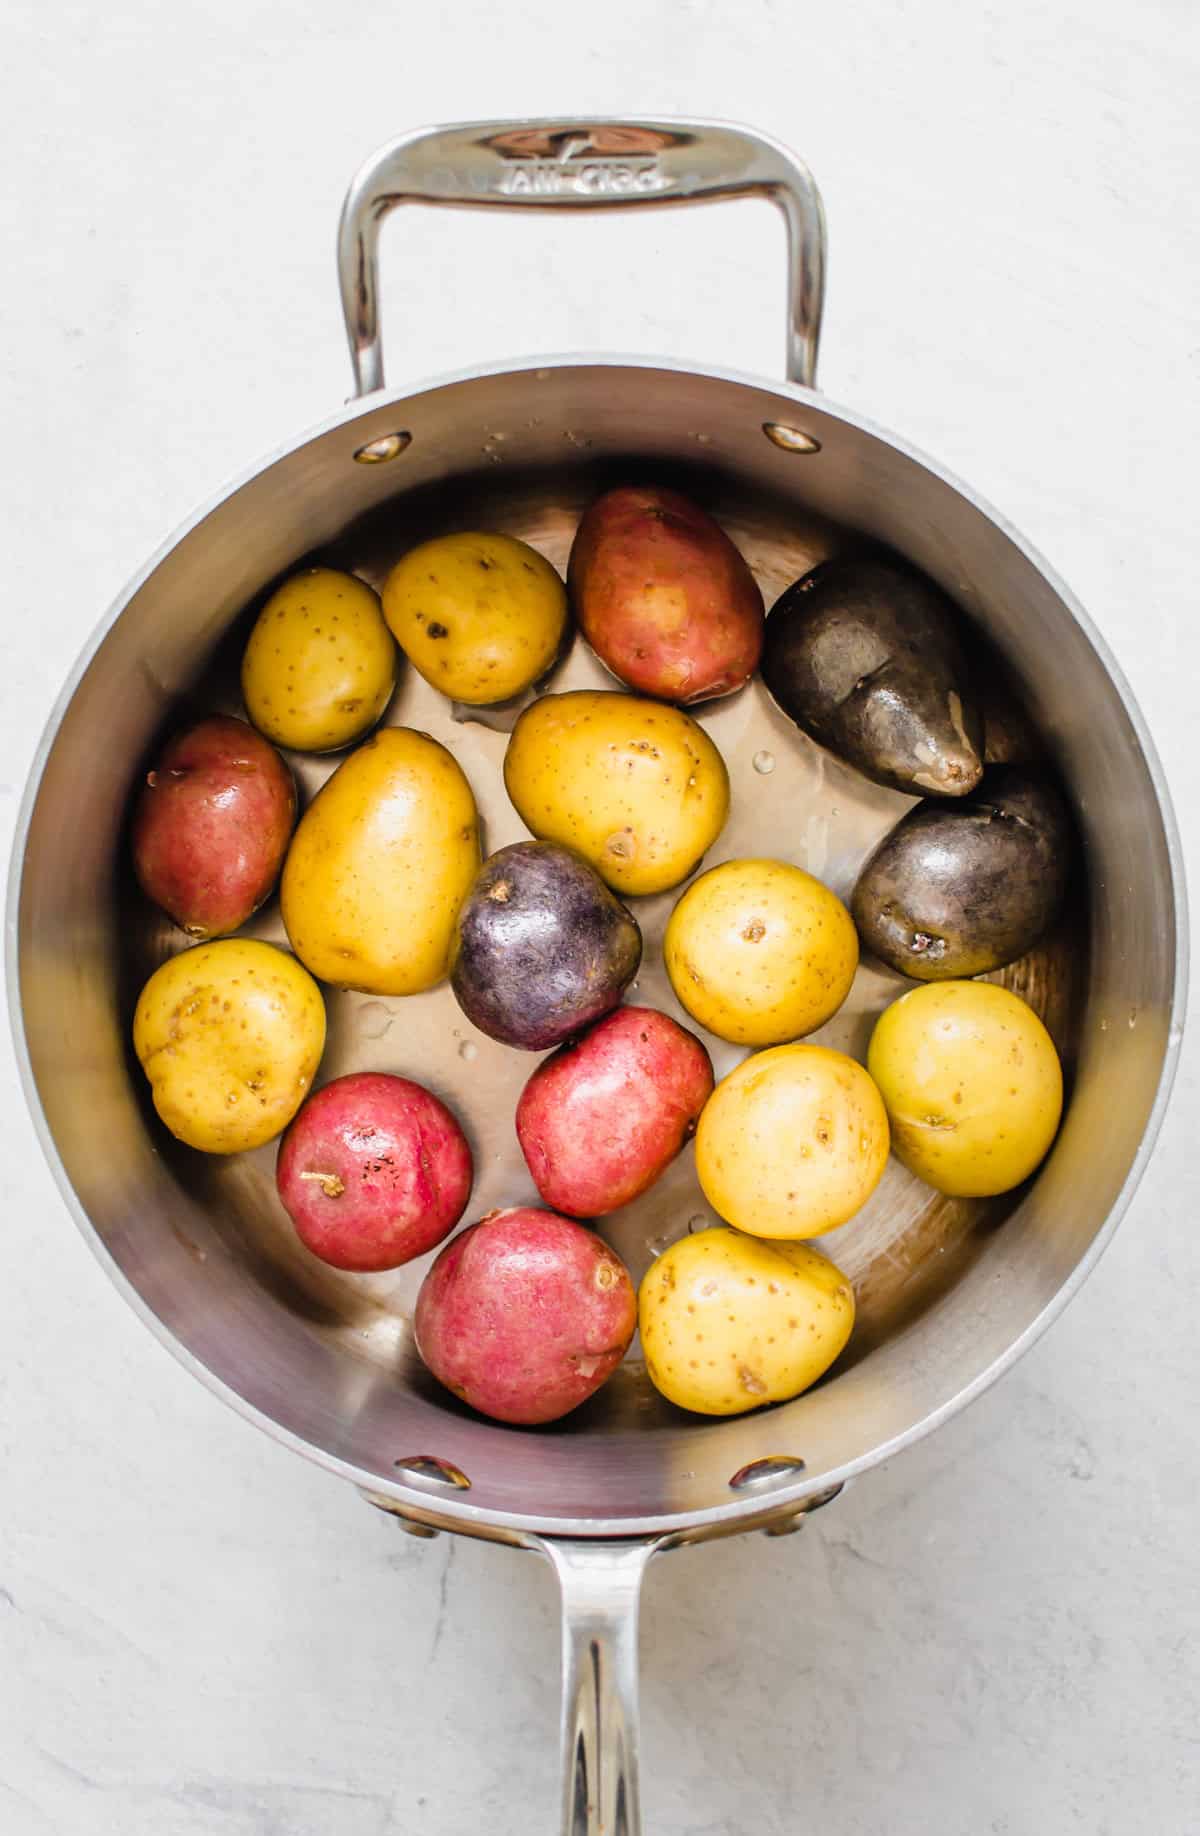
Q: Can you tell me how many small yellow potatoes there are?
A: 9